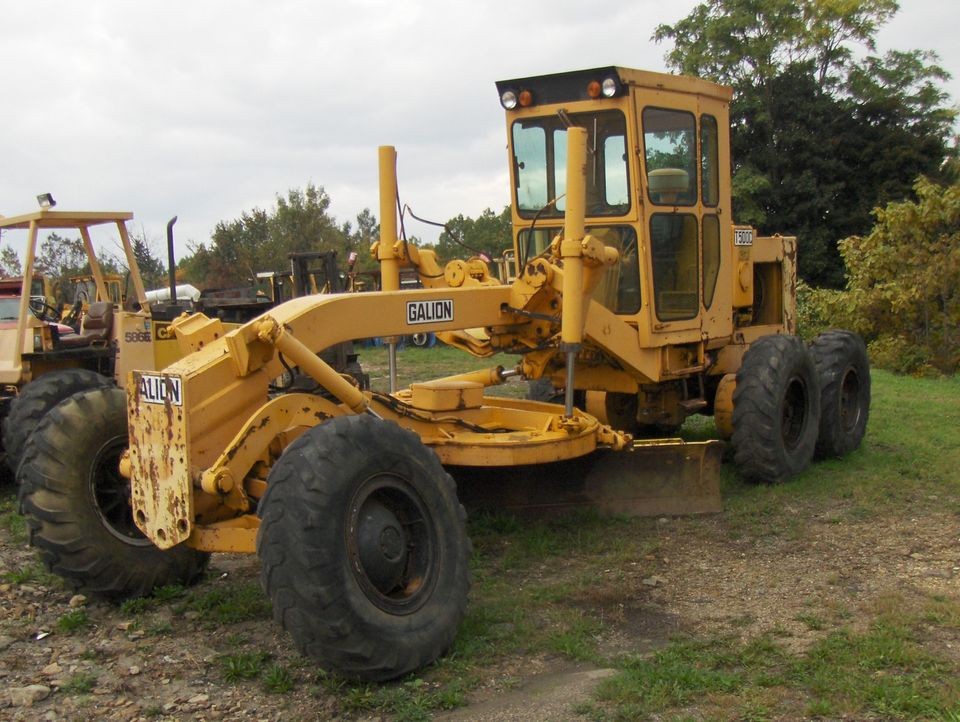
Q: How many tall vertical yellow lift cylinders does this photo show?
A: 2